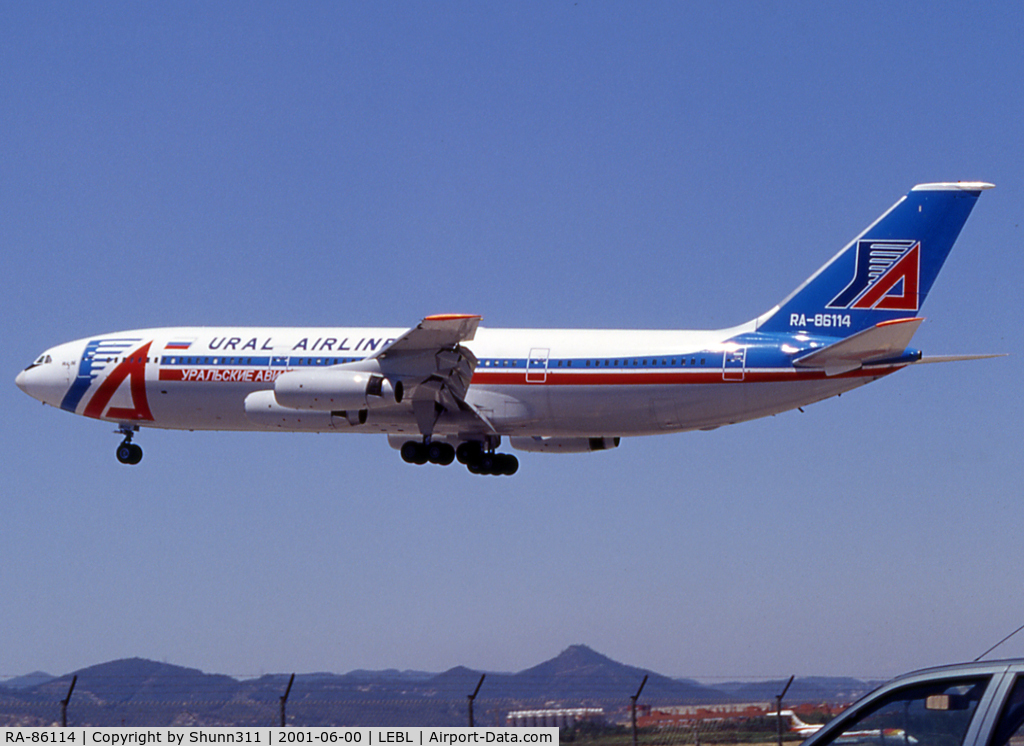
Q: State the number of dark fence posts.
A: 5